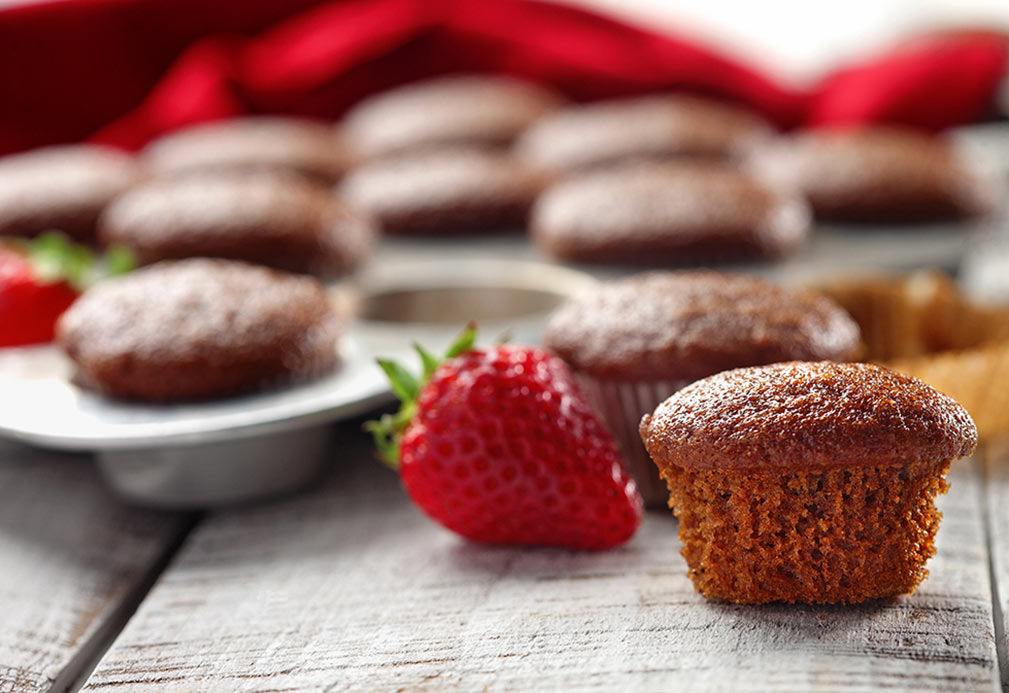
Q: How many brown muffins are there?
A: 11